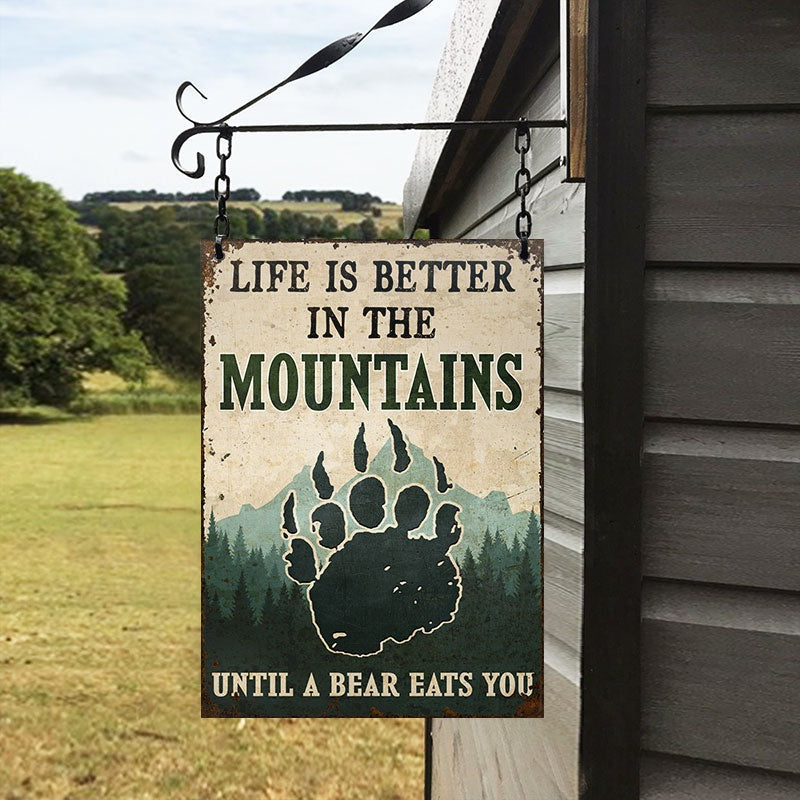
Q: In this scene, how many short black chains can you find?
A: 2